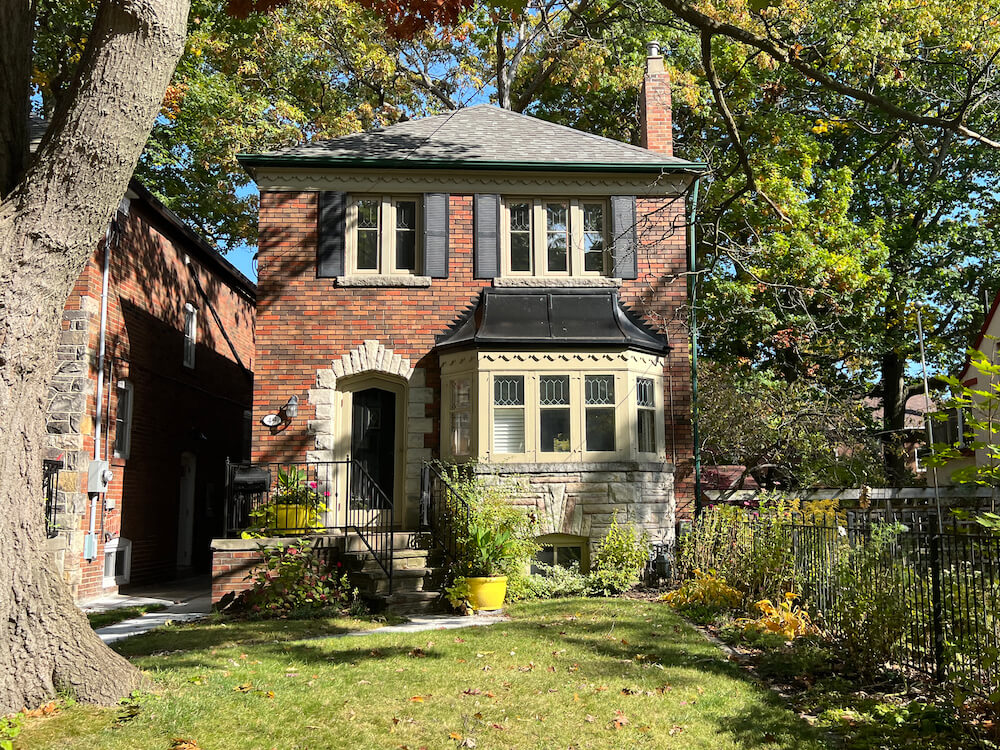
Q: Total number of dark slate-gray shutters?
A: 4